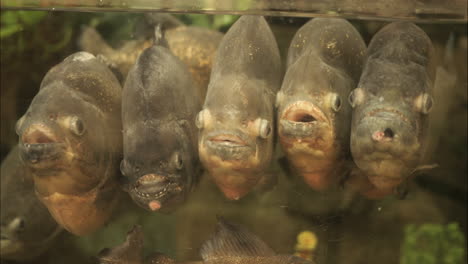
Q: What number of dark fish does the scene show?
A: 1